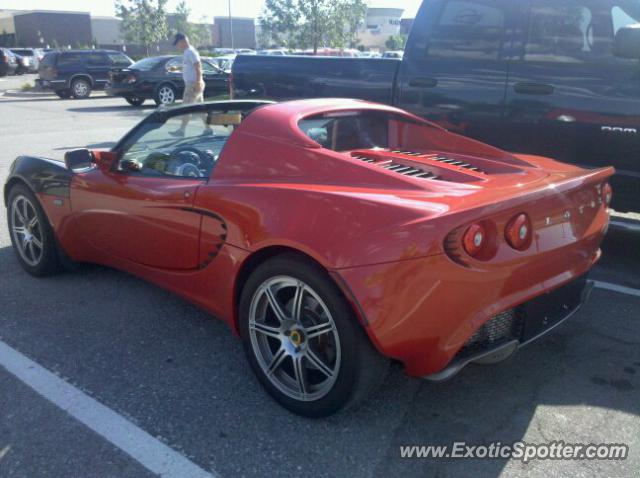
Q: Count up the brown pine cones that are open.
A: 0